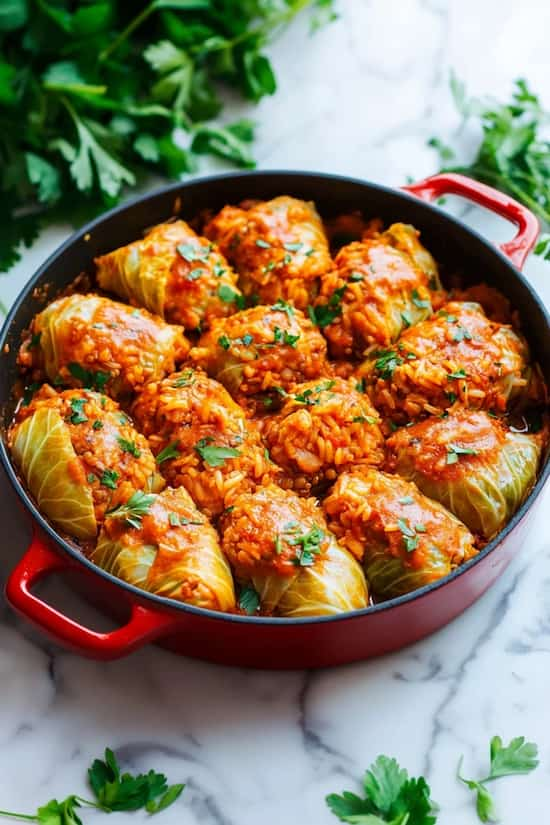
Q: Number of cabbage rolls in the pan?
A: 13